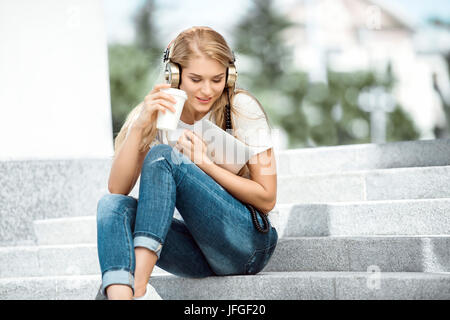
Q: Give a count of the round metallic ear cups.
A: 2